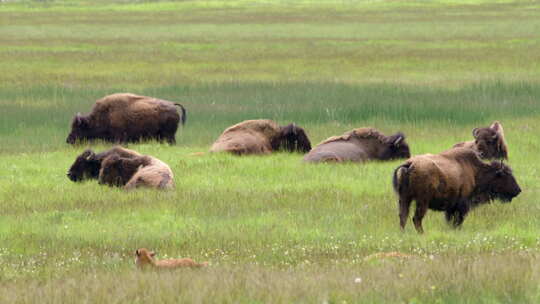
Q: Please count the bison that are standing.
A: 2